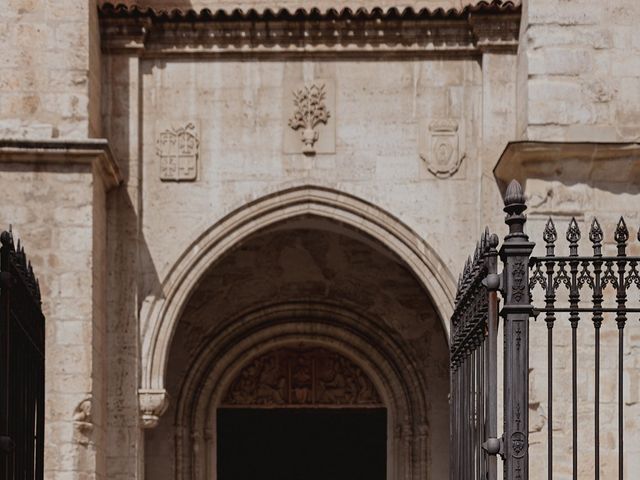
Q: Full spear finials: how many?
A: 4